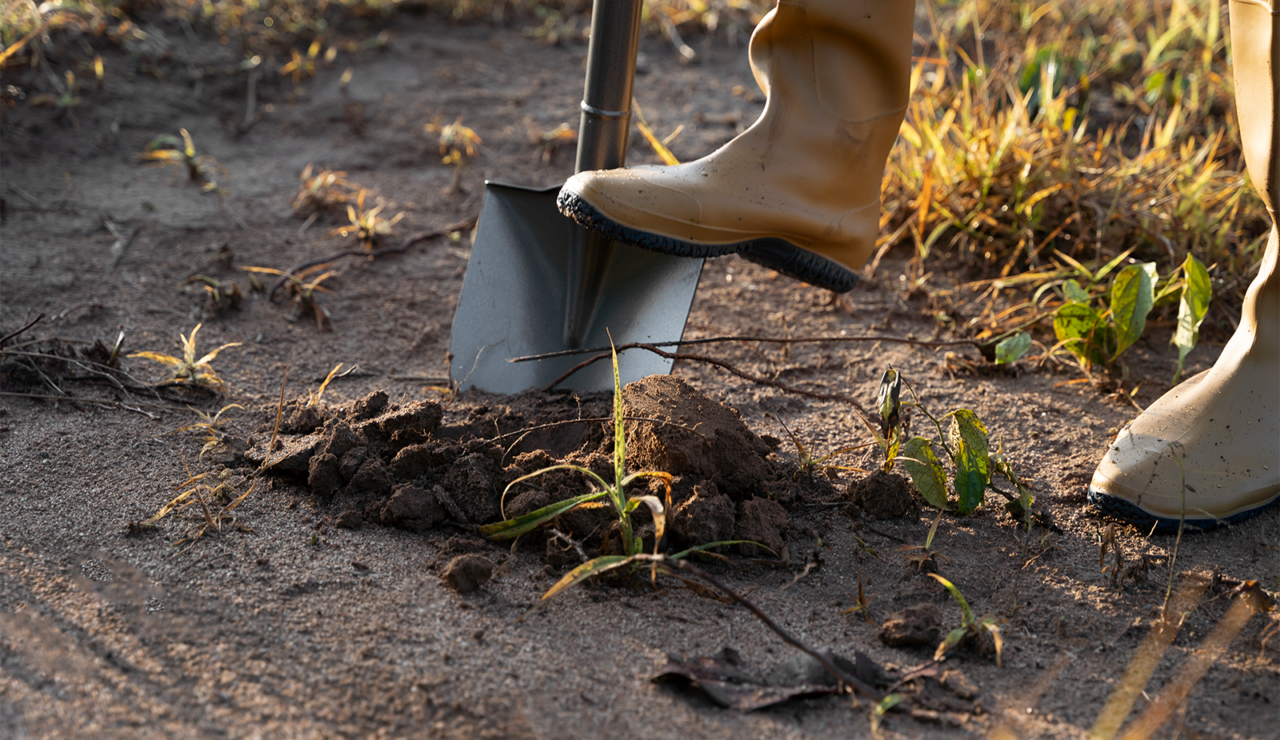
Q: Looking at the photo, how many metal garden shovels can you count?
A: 1